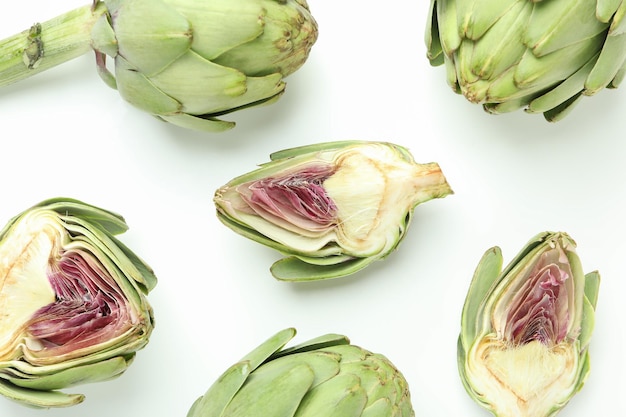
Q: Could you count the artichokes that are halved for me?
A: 3